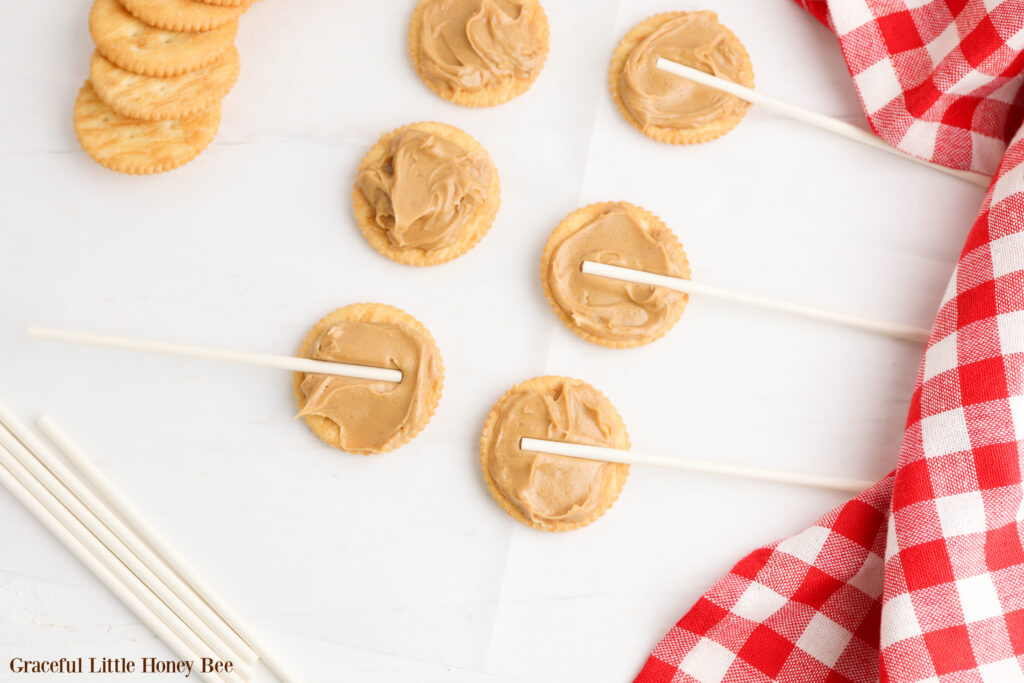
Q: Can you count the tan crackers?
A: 11